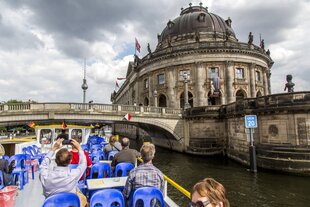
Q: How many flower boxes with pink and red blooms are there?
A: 0